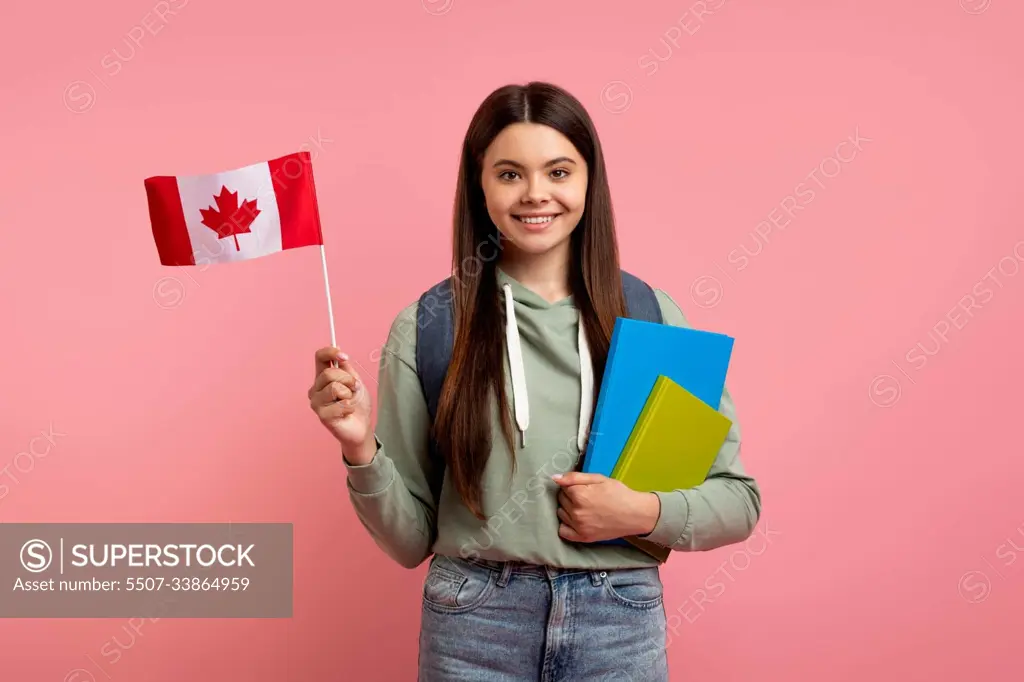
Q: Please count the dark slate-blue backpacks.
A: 1